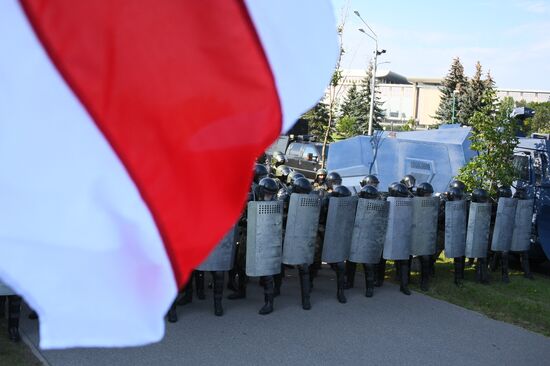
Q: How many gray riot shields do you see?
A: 11